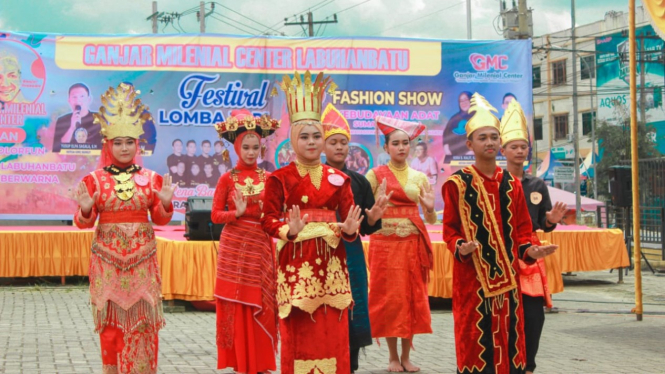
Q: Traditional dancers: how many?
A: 7